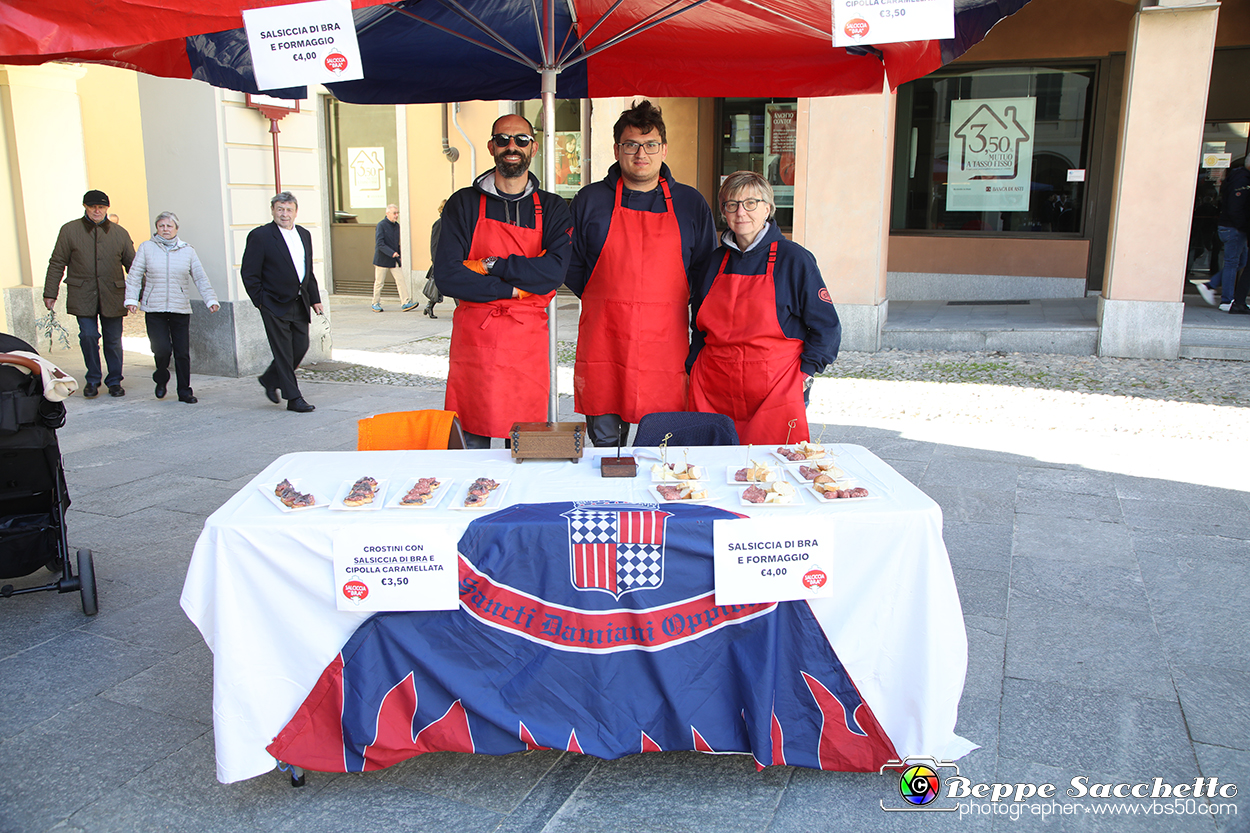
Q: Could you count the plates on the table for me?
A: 11